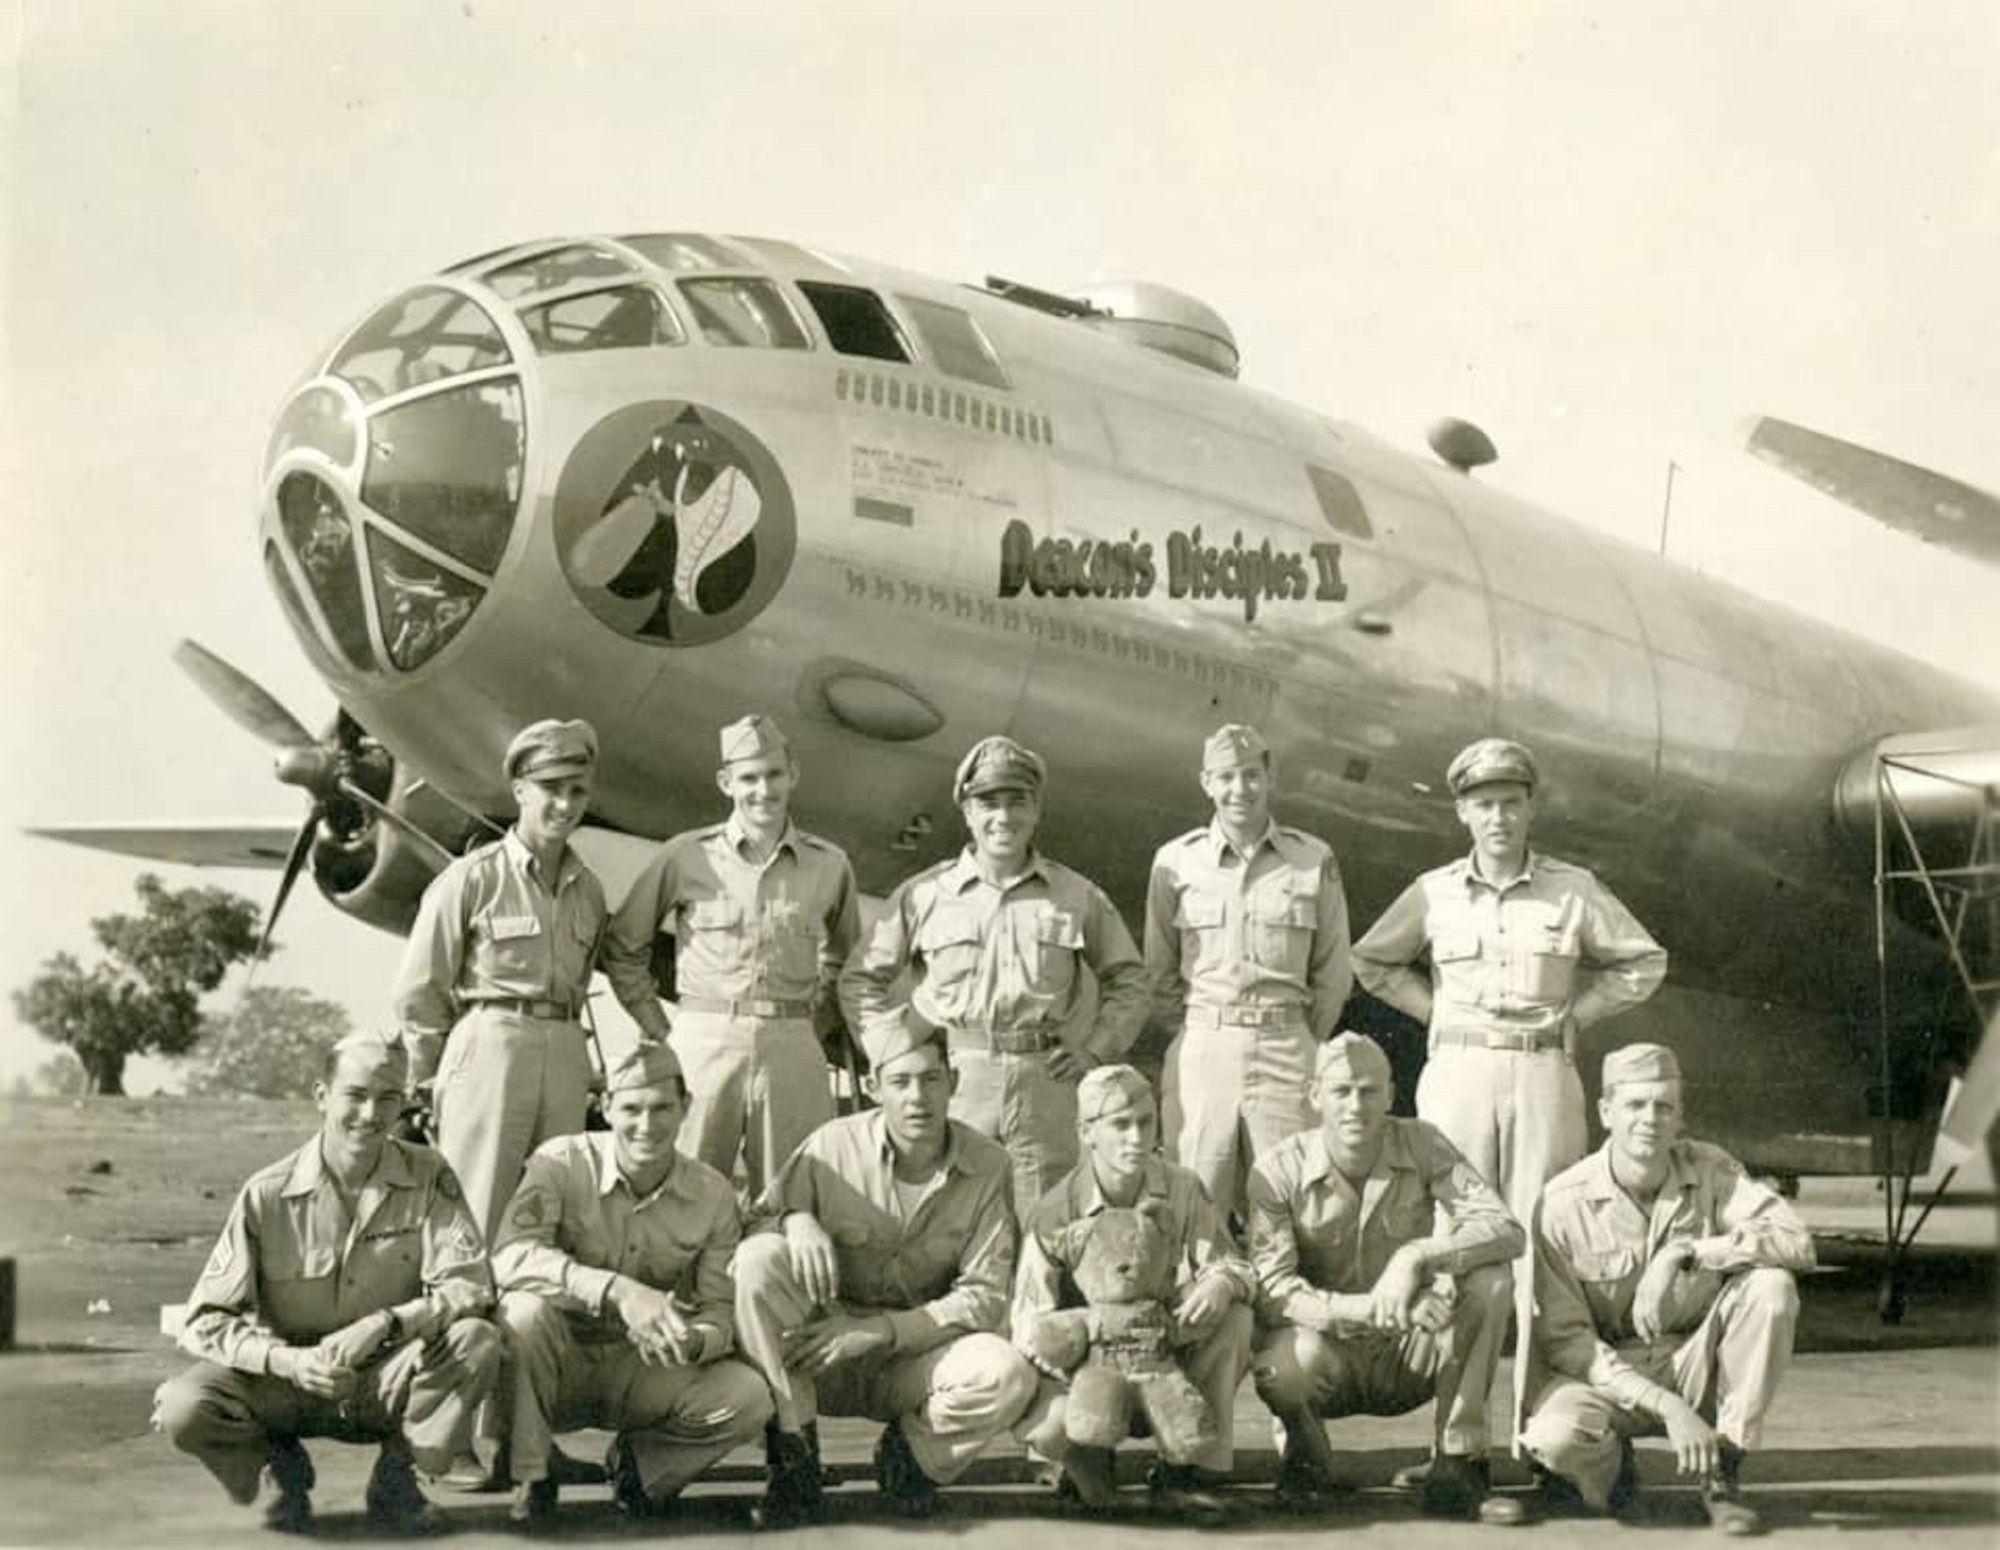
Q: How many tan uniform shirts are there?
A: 11